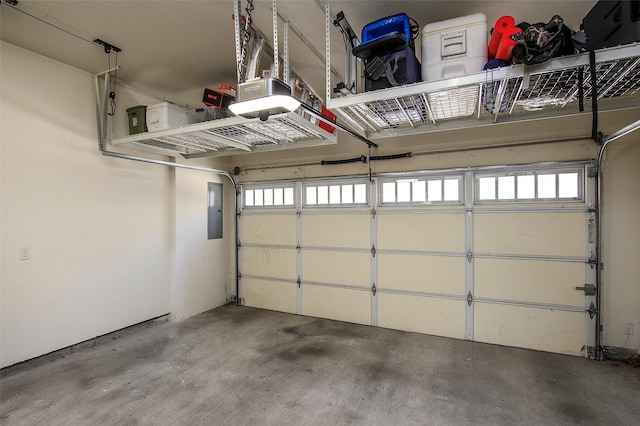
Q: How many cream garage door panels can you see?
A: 12